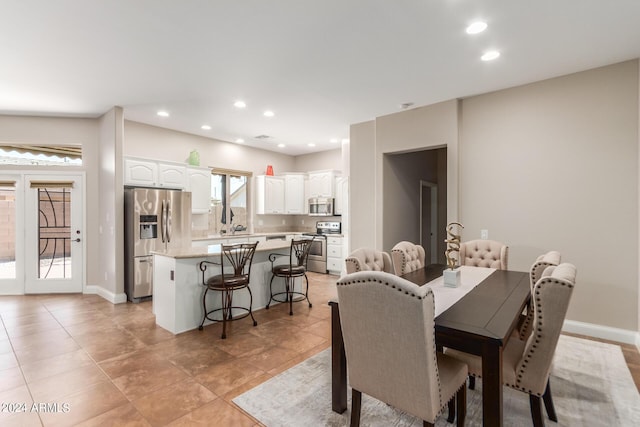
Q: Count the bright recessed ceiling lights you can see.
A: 10